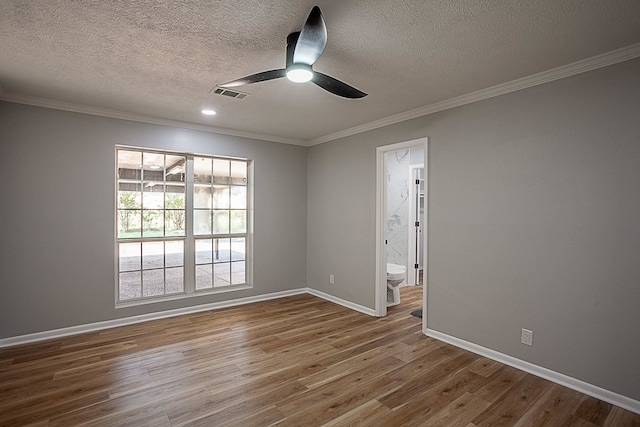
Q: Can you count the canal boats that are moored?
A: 0